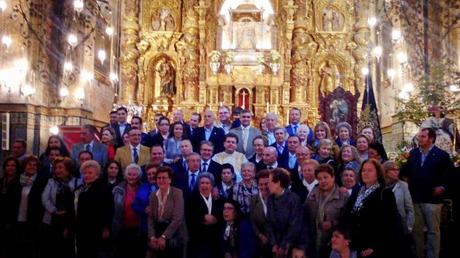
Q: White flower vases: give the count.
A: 4